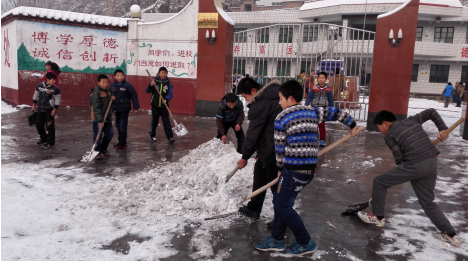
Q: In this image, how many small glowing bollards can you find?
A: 0